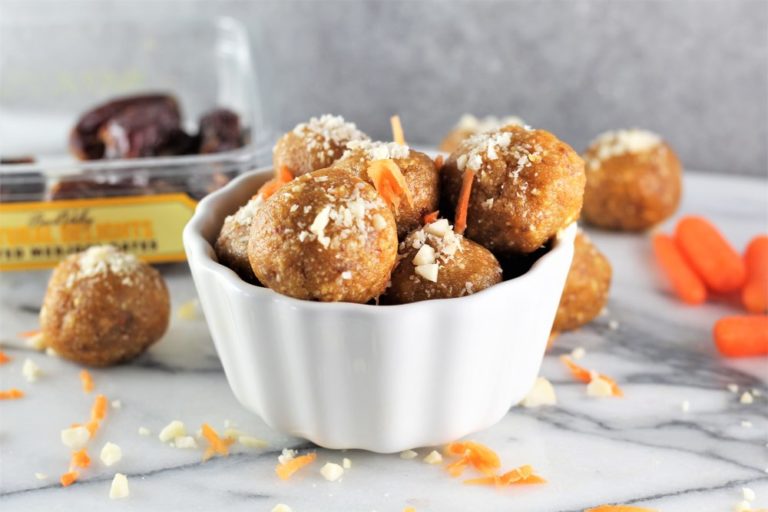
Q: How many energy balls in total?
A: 10